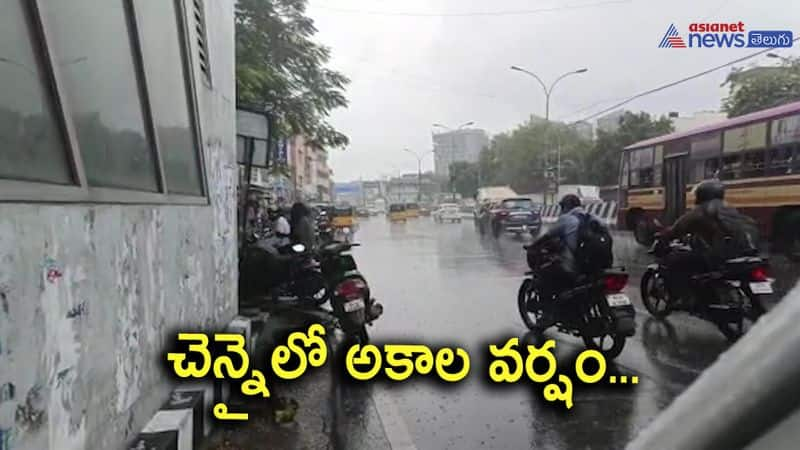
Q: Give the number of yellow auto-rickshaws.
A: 3